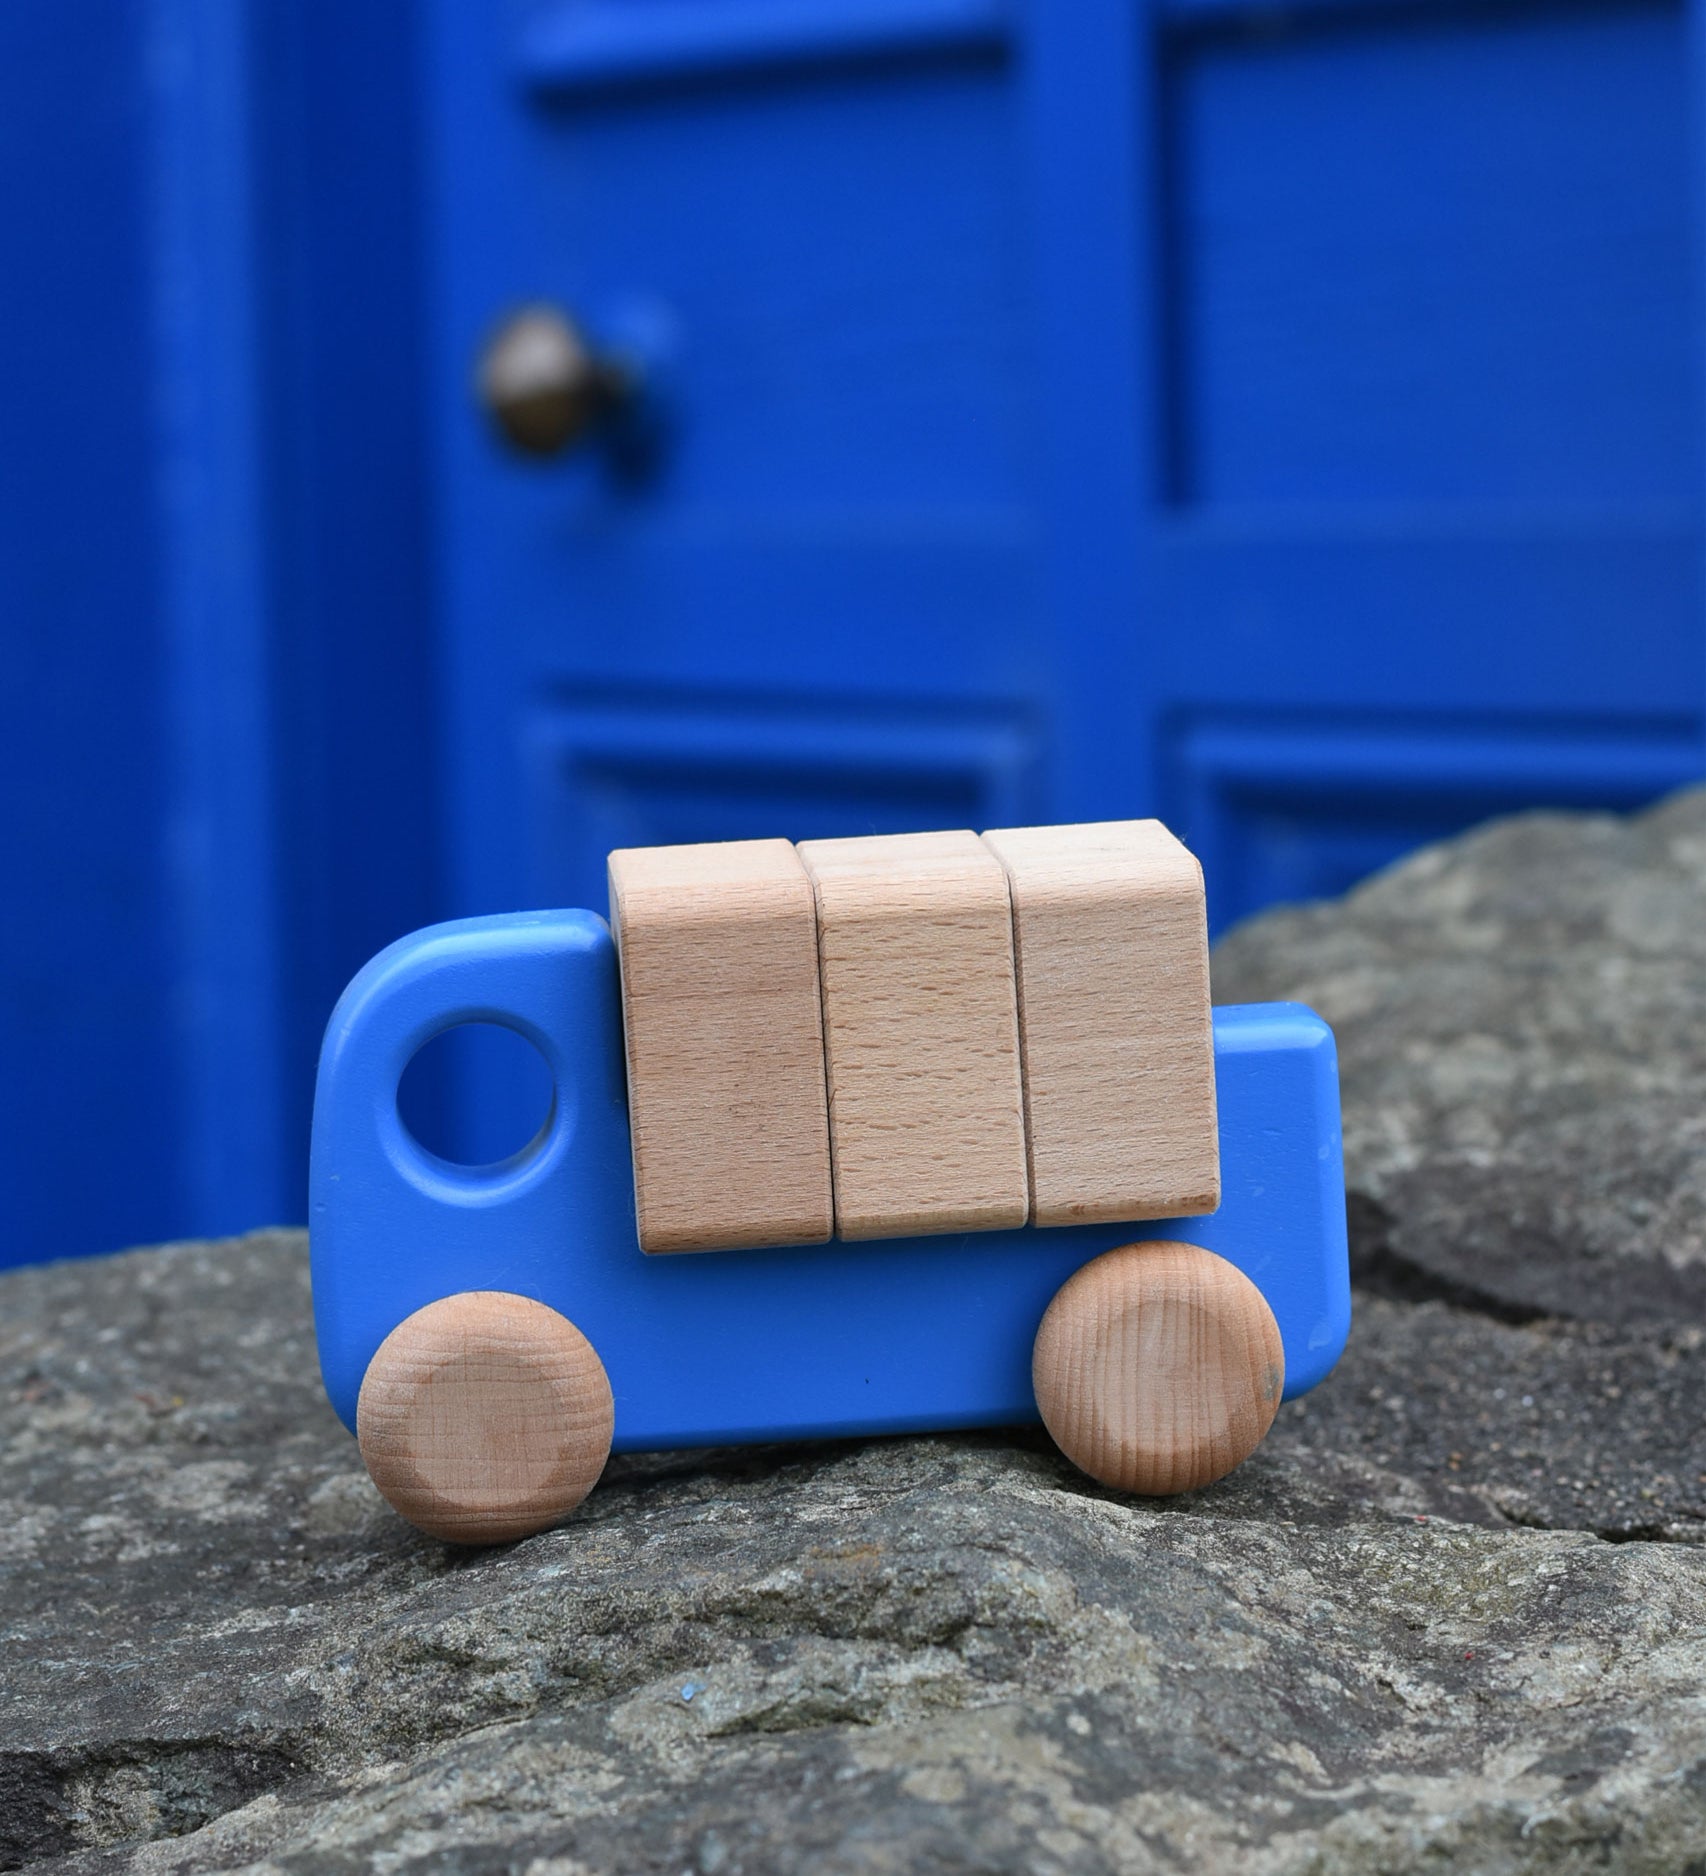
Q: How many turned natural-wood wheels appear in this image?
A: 2